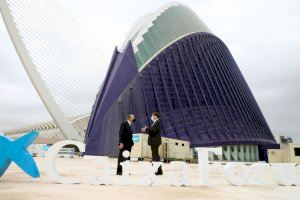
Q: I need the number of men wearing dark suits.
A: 2